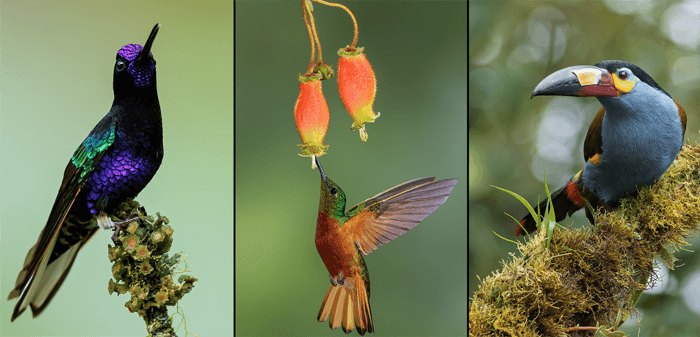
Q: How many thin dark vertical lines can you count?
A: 2